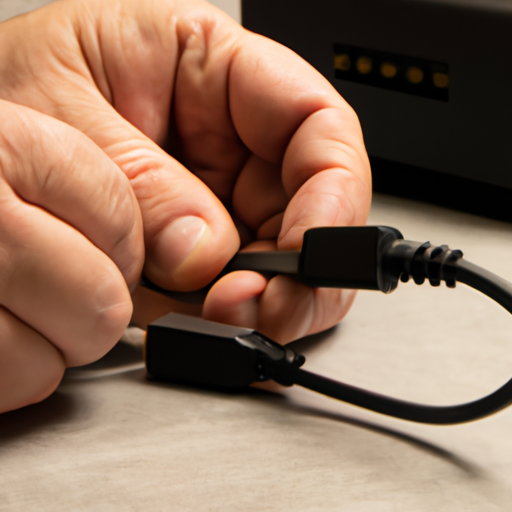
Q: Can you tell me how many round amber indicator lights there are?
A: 5